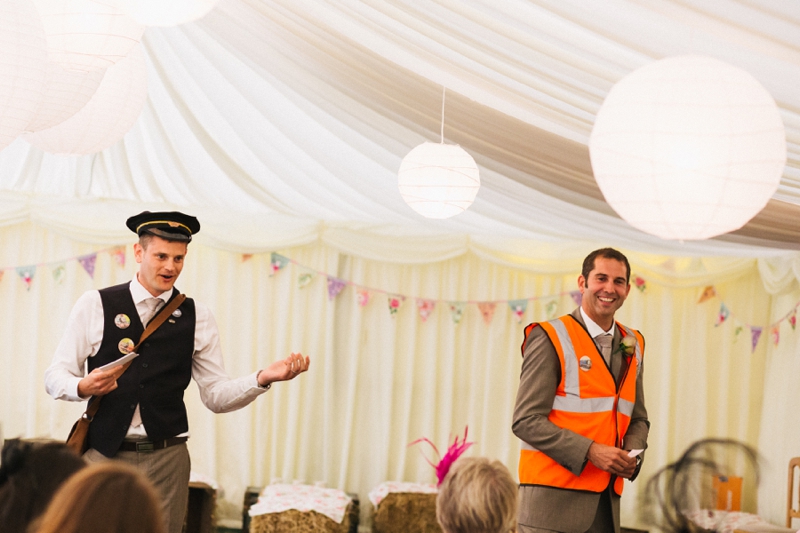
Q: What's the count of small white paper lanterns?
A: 1